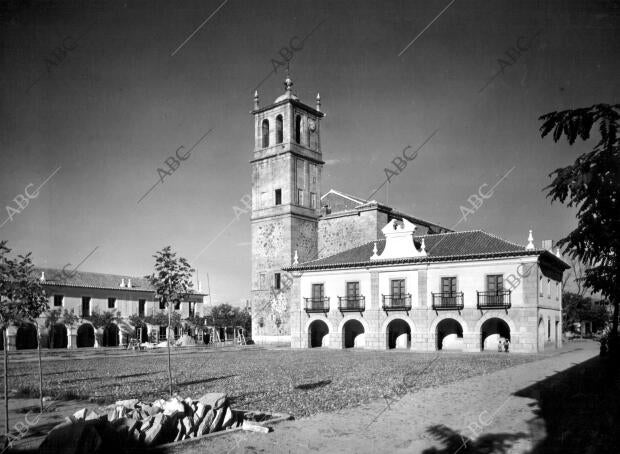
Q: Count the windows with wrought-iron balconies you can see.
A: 5